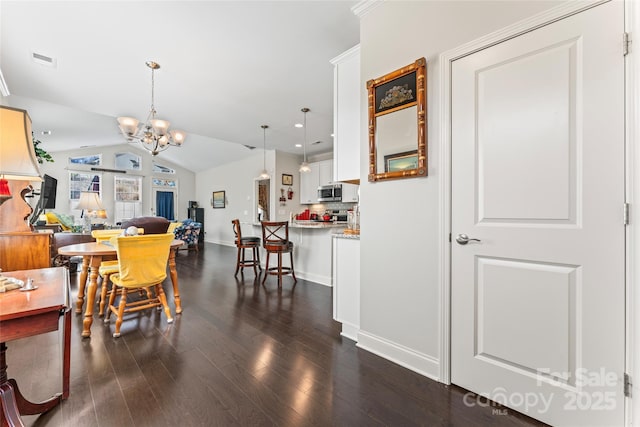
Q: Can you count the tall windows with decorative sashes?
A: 2